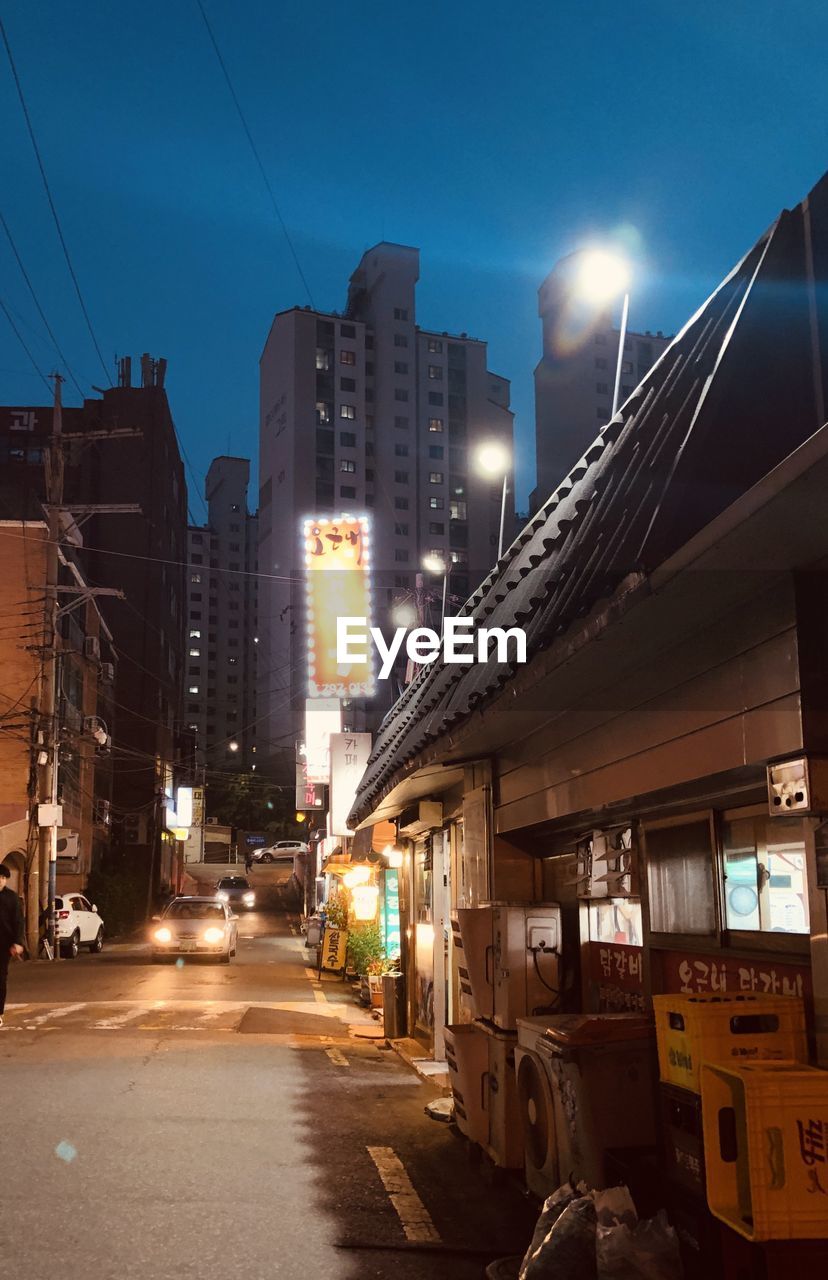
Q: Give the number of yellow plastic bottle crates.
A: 2